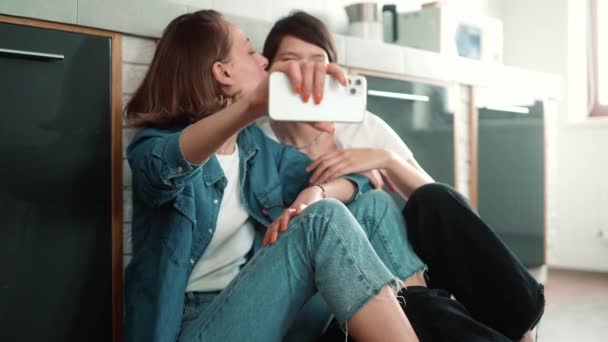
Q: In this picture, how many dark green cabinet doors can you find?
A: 3